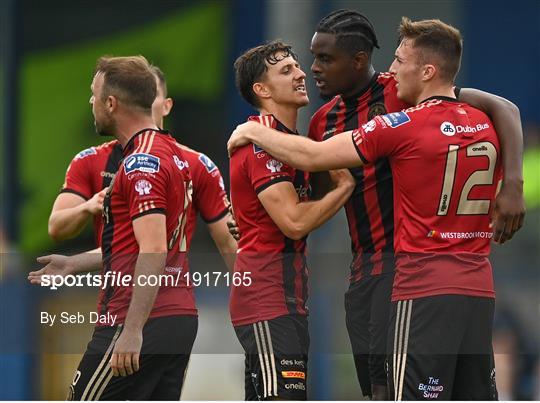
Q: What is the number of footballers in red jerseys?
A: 5